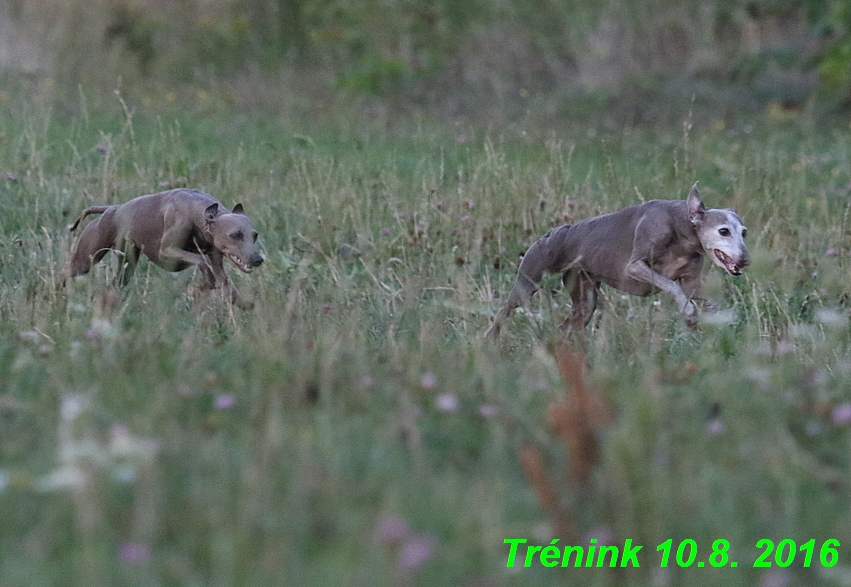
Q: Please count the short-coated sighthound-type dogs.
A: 2